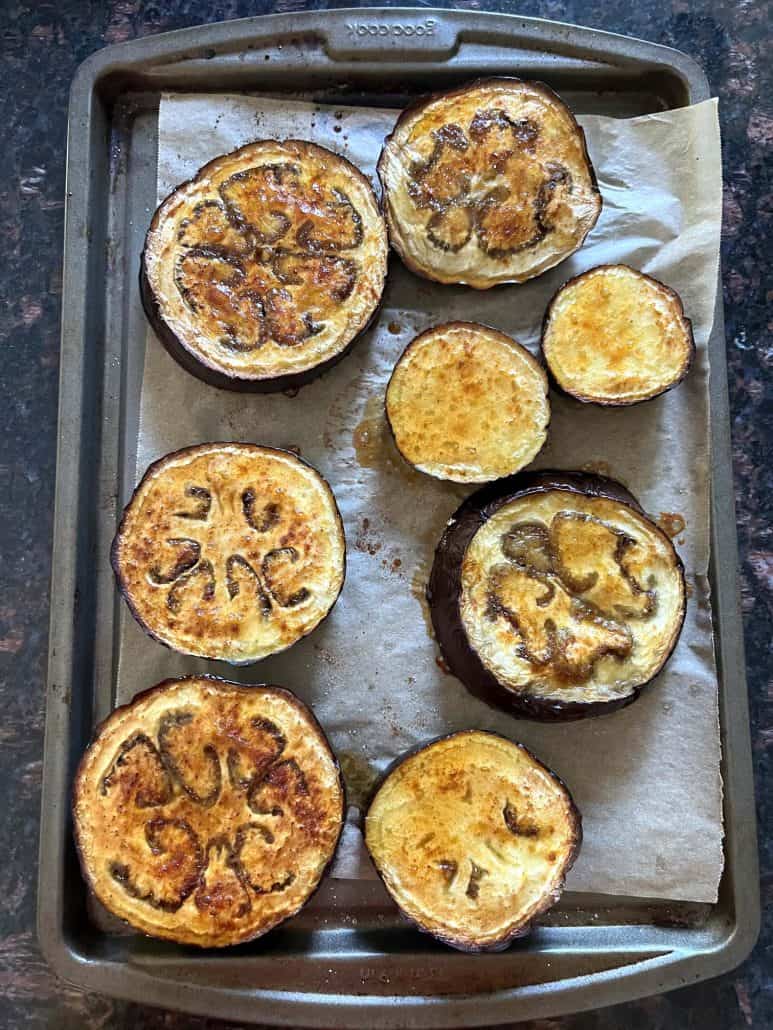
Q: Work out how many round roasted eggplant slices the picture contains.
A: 8